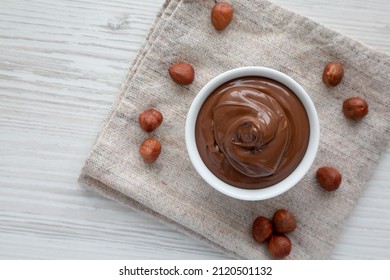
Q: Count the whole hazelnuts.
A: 10